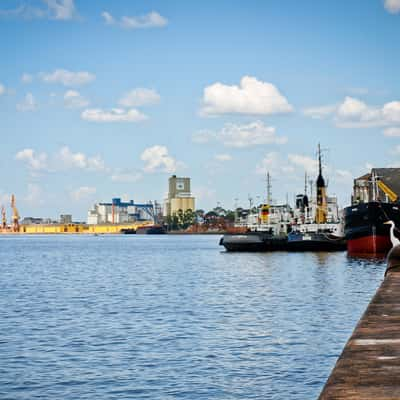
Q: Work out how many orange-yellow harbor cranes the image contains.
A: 2